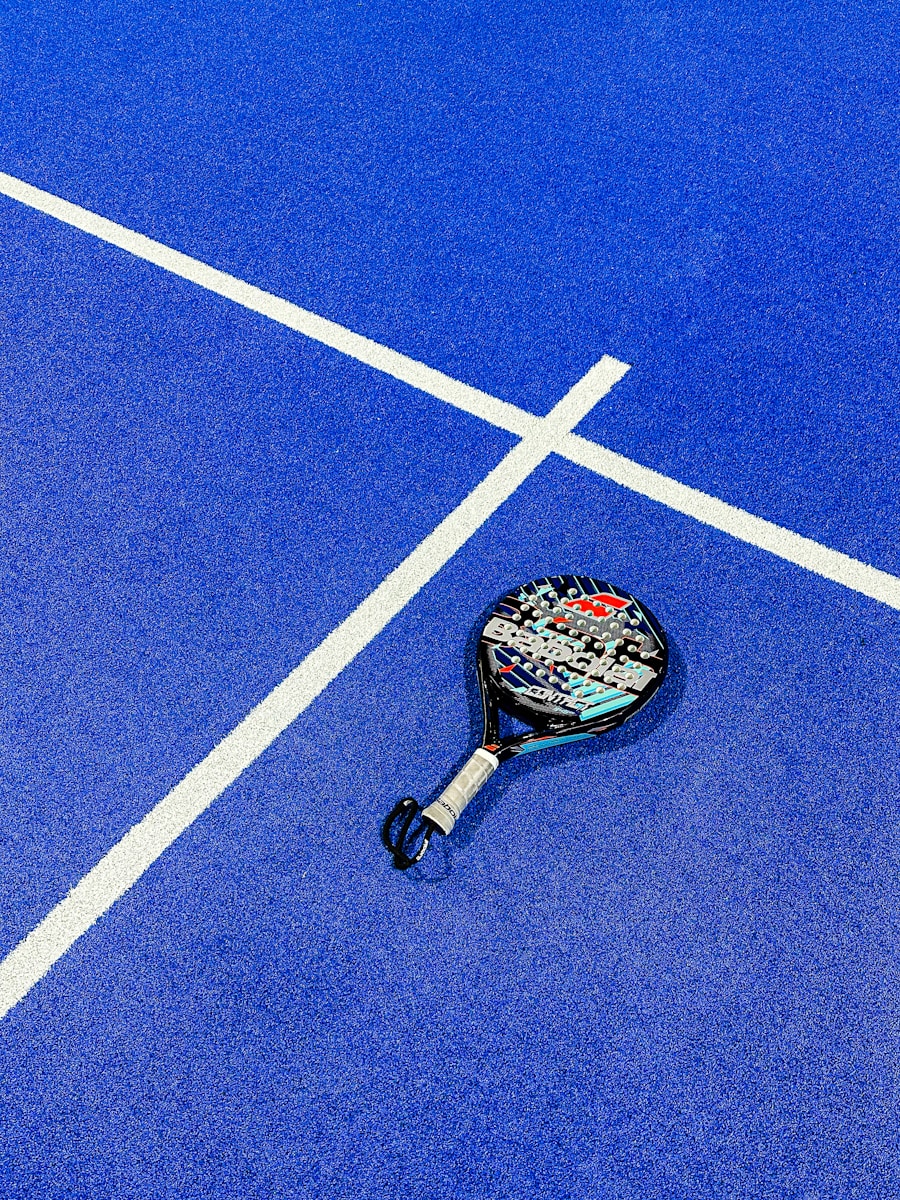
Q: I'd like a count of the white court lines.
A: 2